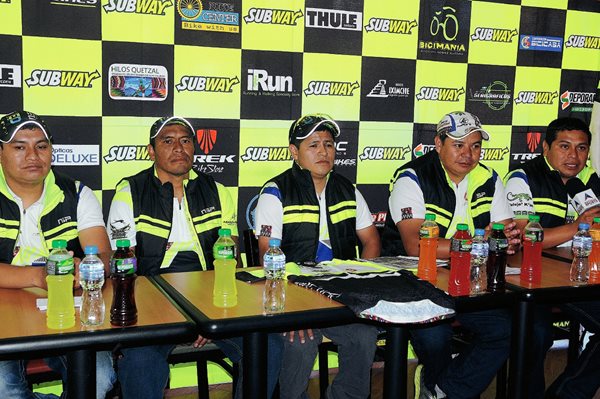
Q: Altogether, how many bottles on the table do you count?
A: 12